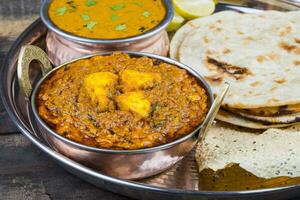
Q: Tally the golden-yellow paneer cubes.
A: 3